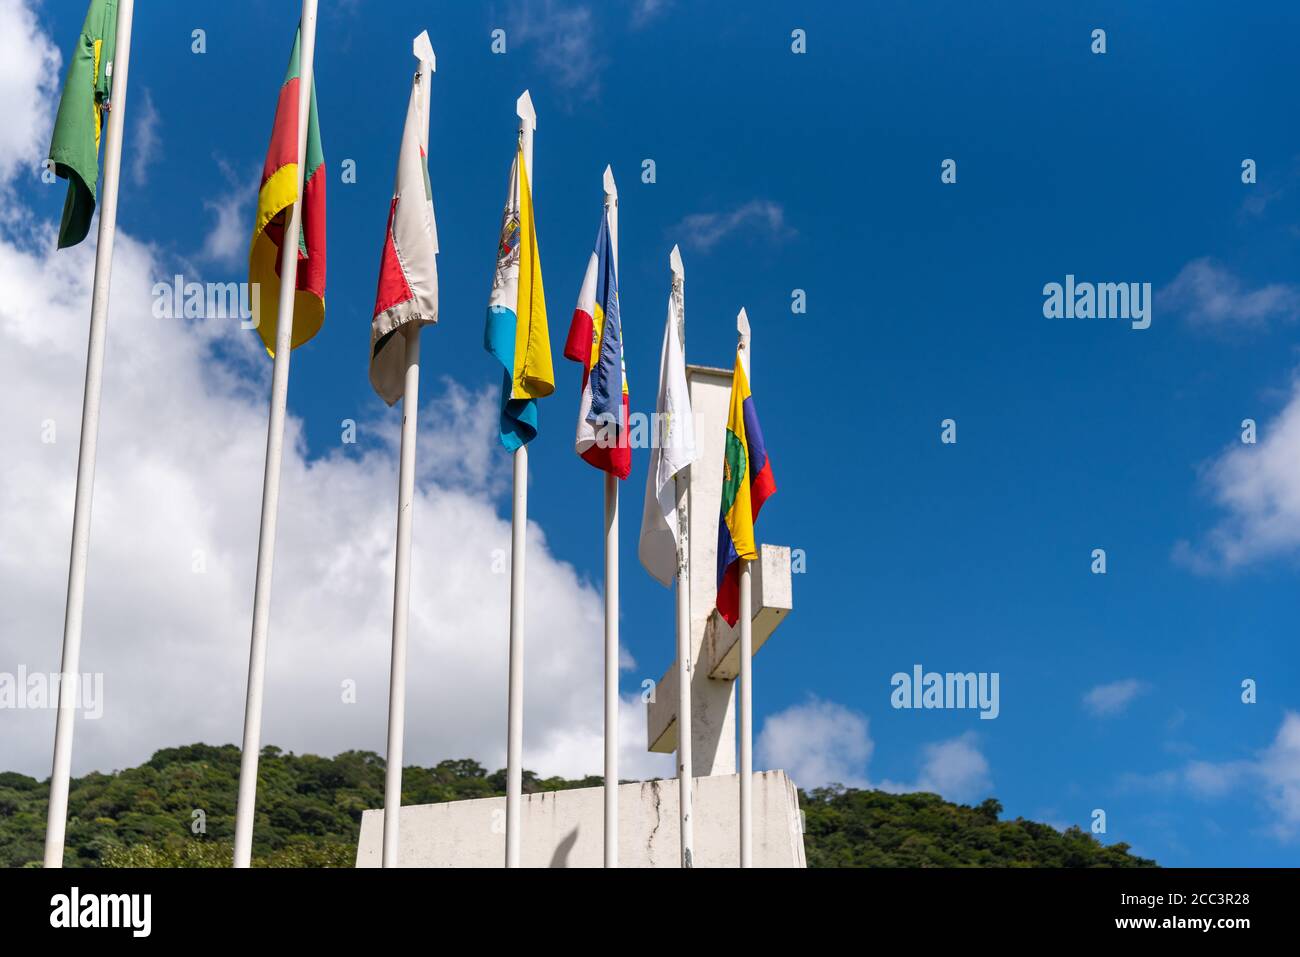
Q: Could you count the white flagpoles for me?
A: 7